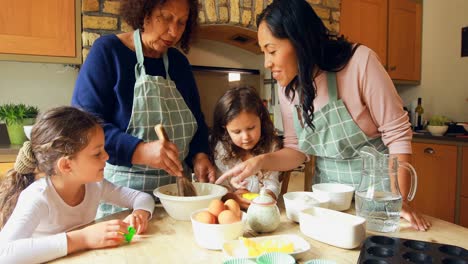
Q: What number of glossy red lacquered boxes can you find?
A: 0